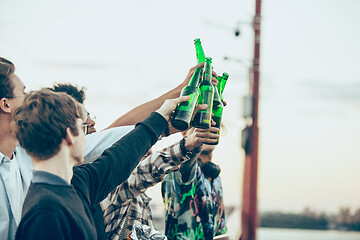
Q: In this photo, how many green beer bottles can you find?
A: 5